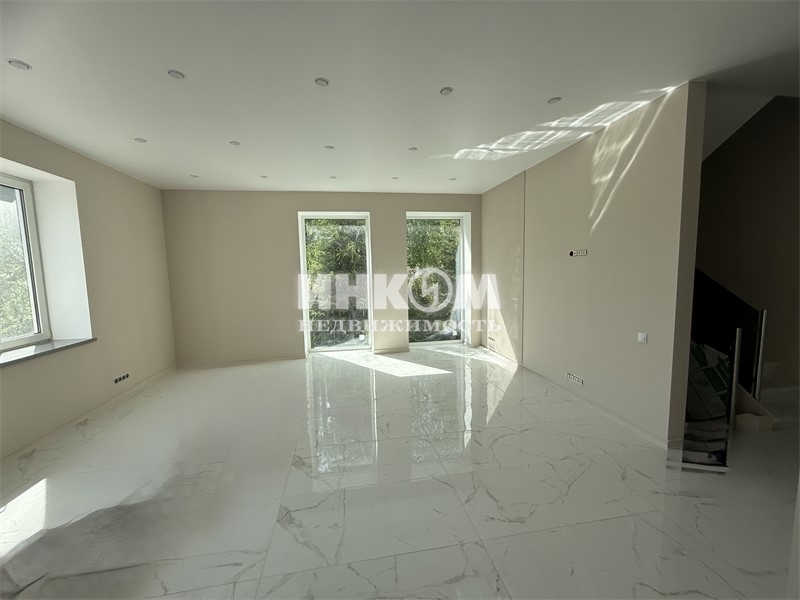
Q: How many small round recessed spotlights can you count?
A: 14